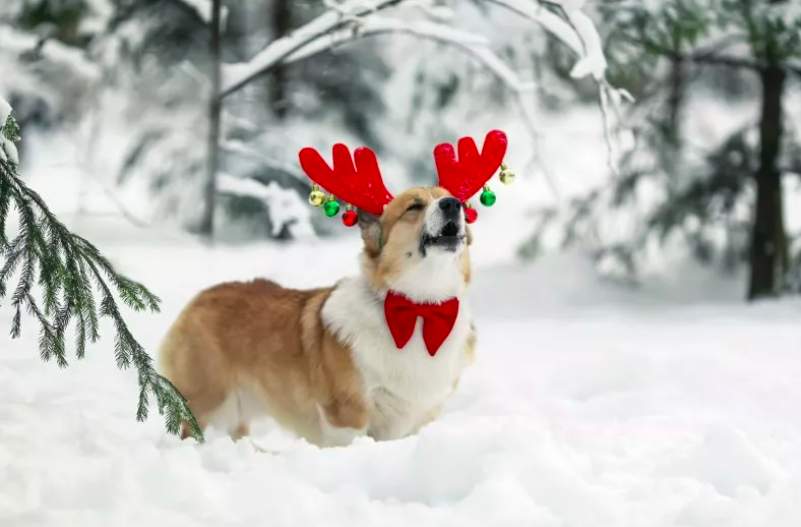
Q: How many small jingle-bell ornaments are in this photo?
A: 6